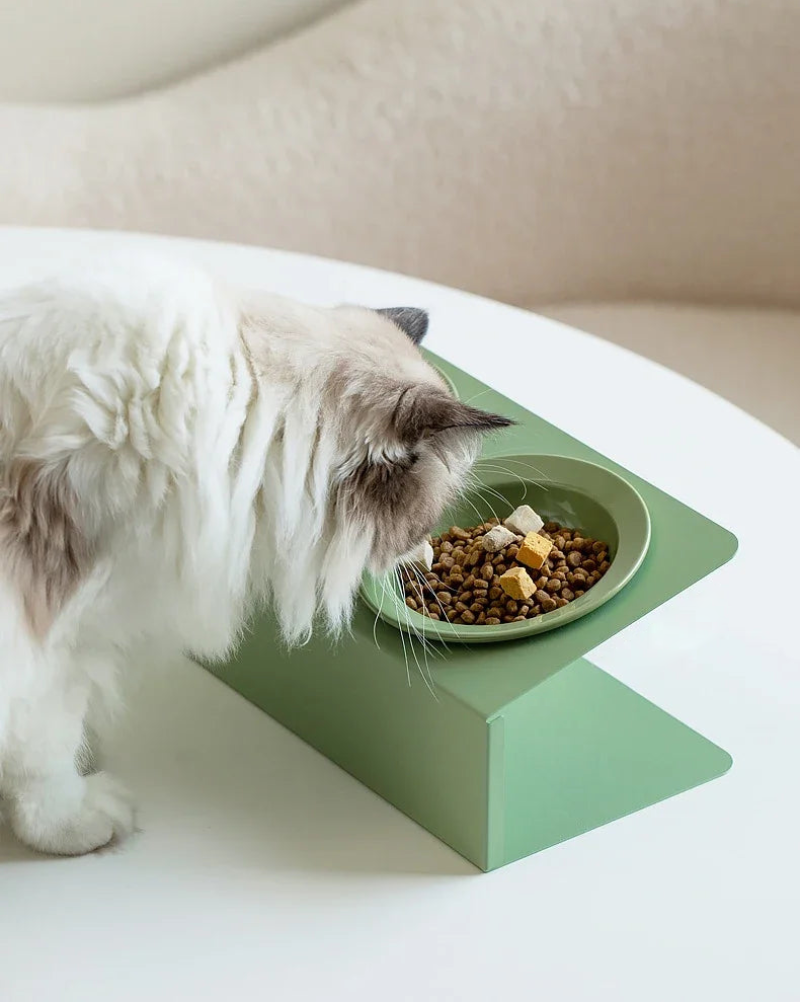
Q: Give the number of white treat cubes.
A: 3